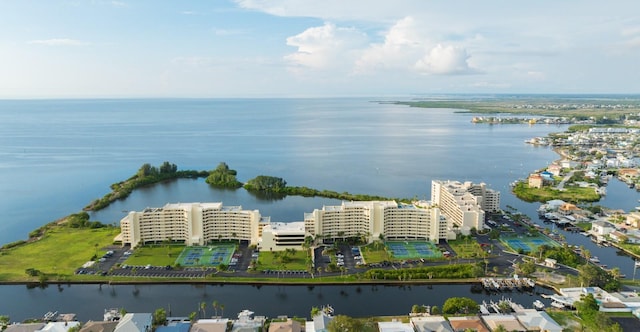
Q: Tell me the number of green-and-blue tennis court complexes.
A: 3